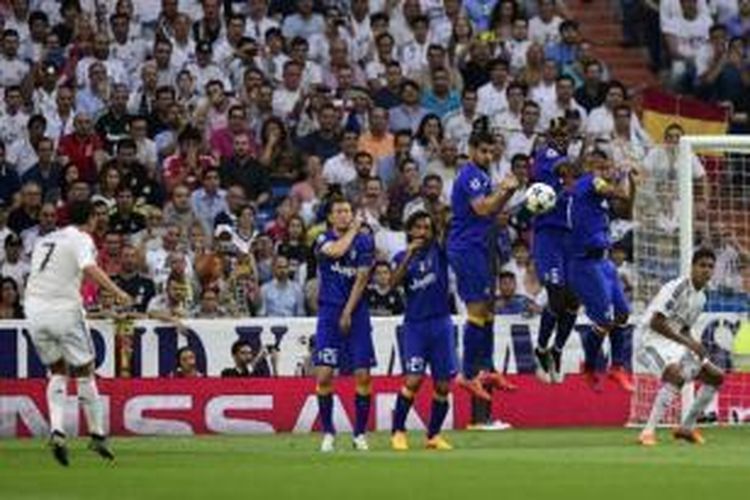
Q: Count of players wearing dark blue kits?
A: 5